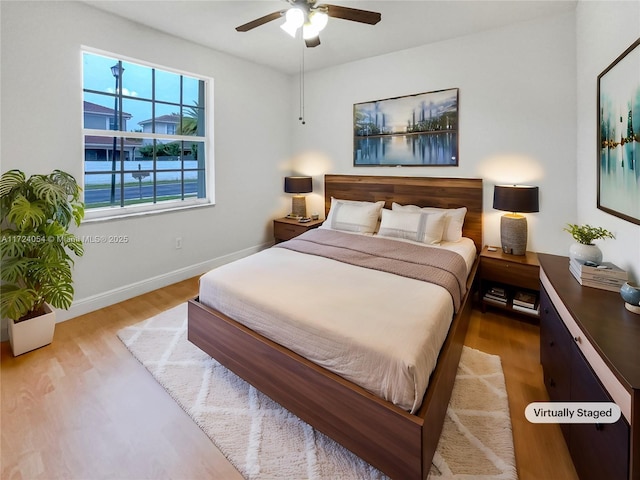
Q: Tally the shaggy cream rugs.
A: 1